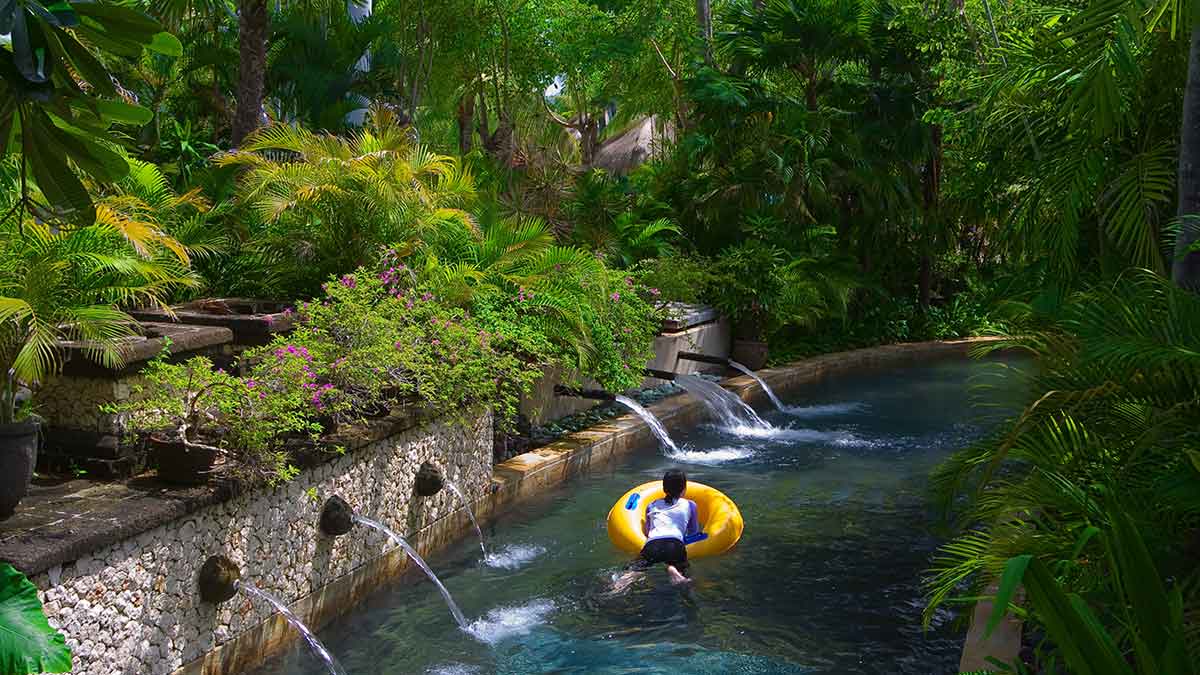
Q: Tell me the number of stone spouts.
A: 3